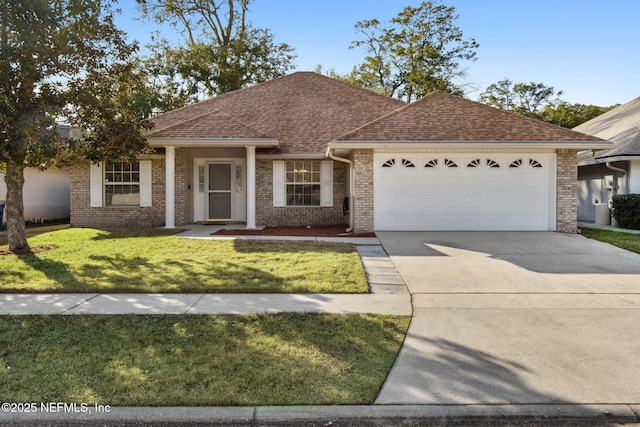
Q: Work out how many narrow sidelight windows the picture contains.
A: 2